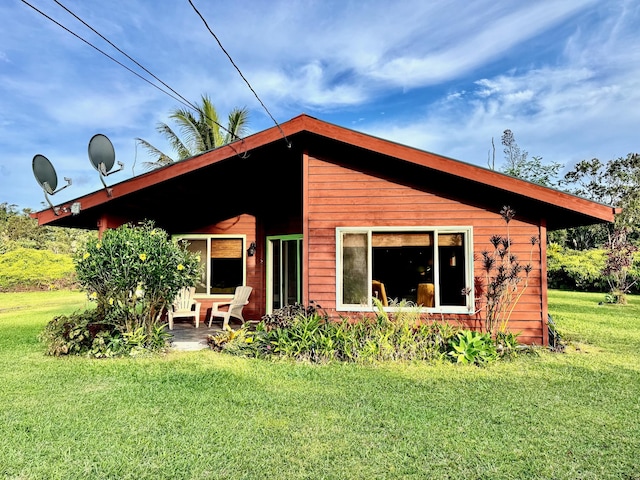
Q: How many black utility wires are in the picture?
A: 3